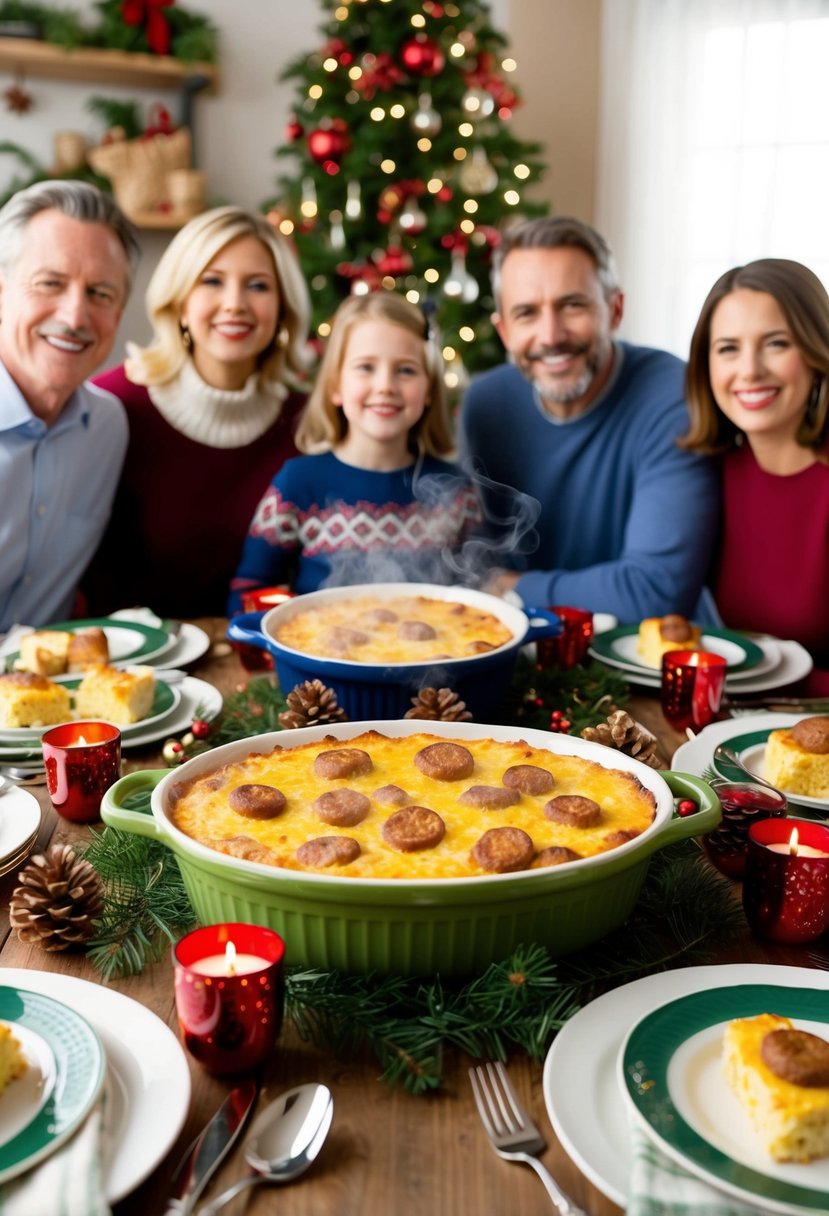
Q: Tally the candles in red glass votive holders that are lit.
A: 4